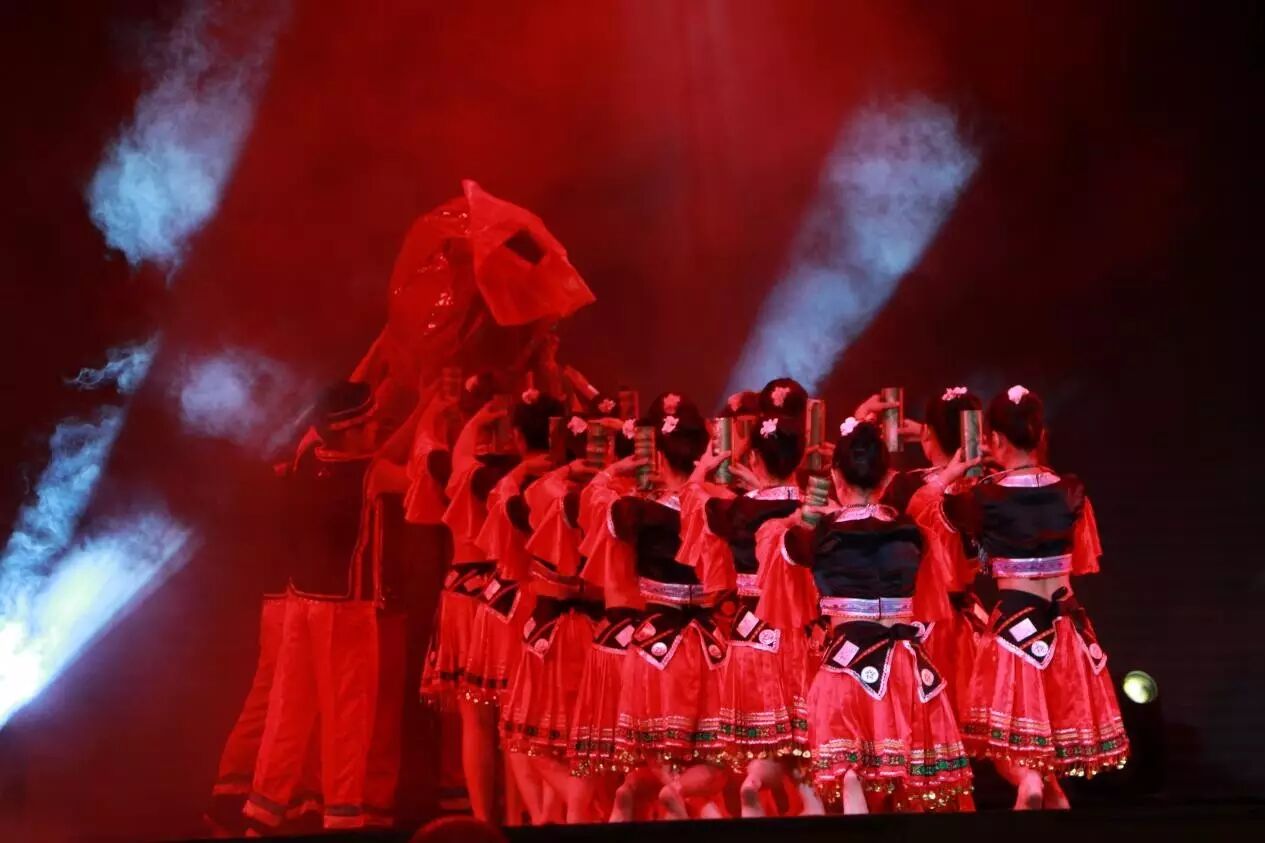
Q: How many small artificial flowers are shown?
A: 13